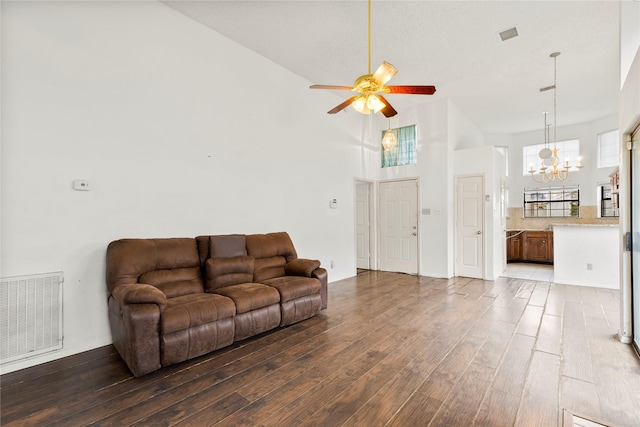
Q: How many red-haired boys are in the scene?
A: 0